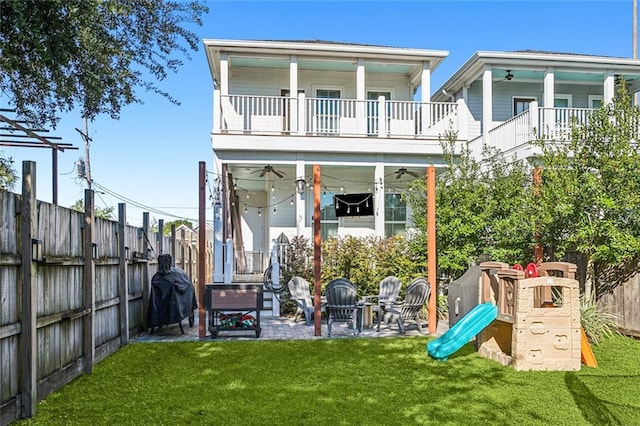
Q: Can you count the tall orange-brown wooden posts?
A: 4